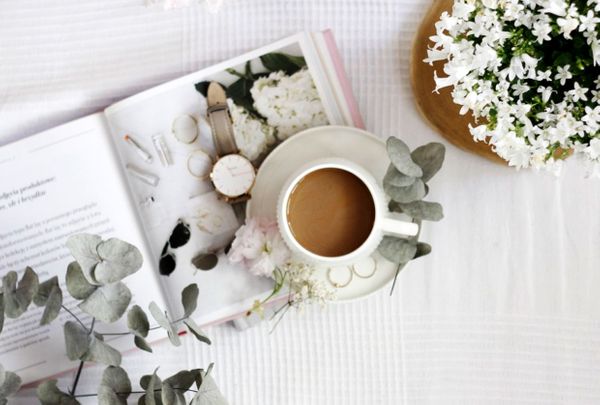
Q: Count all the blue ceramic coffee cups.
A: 0